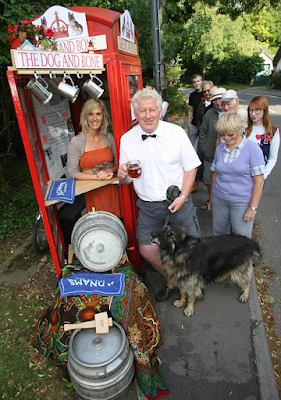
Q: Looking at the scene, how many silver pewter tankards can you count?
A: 3